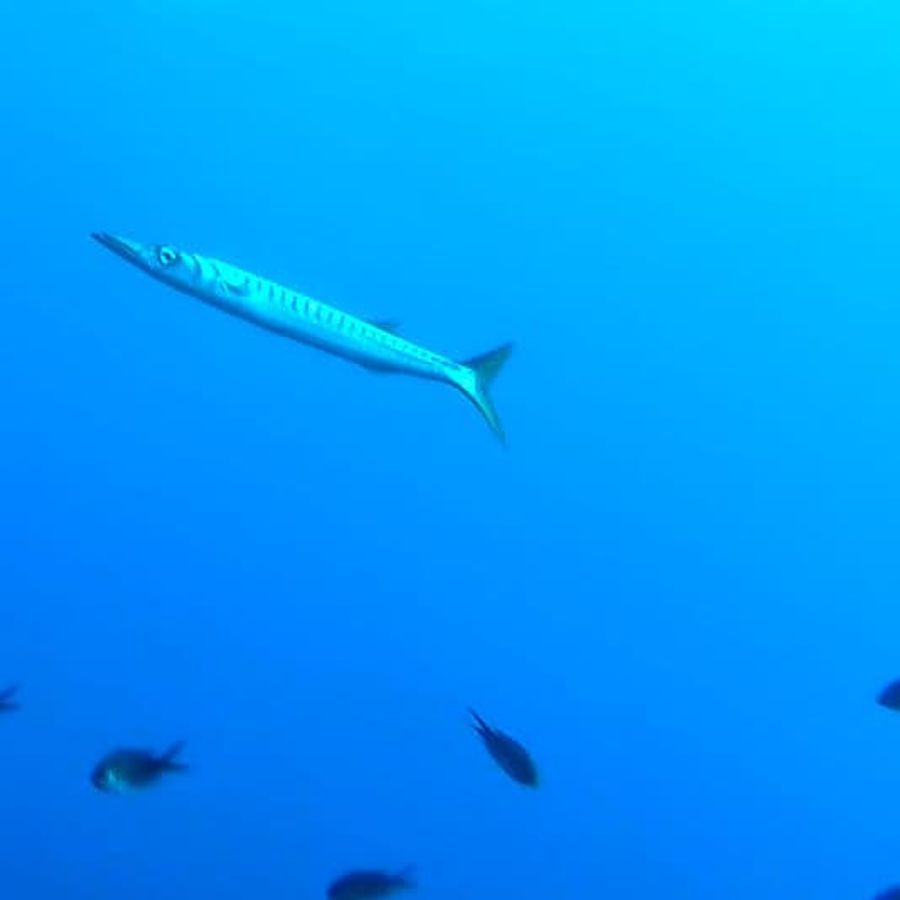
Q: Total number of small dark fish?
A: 6